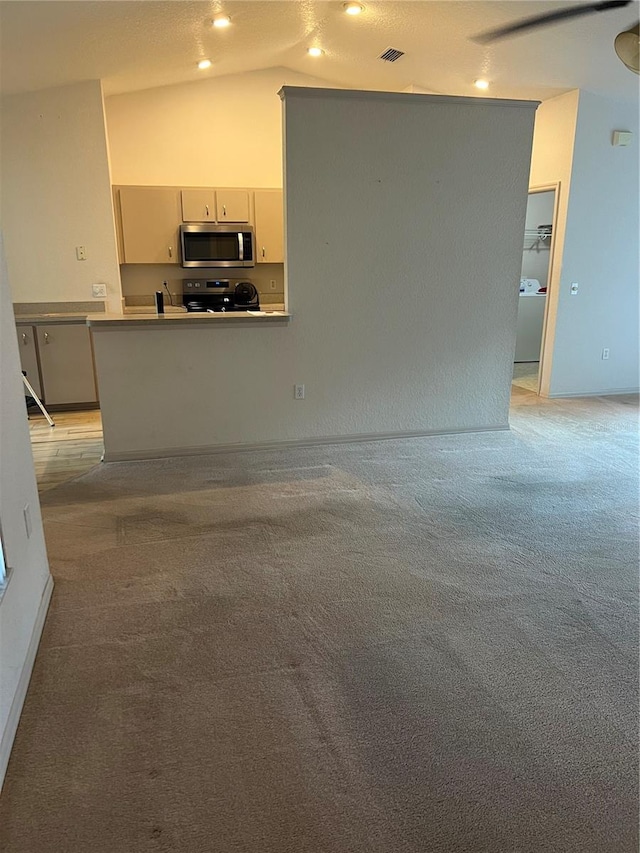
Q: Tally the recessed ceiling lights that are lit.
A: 5